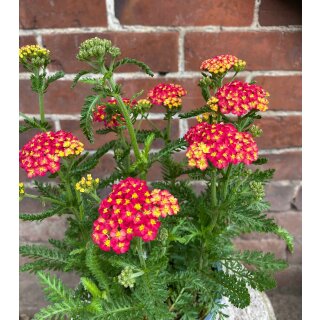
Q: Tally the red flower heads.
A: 7